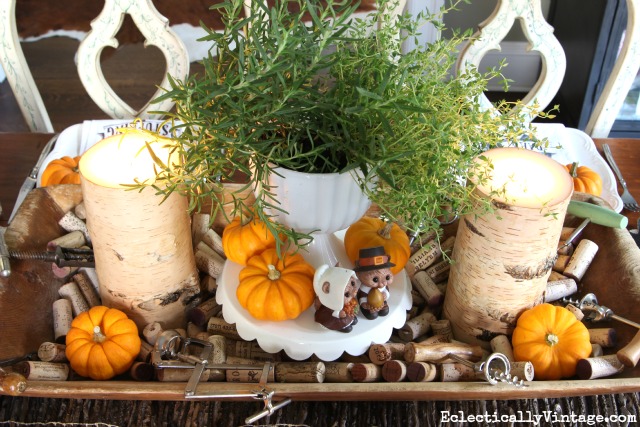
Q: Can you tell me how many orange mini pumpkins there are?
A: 7